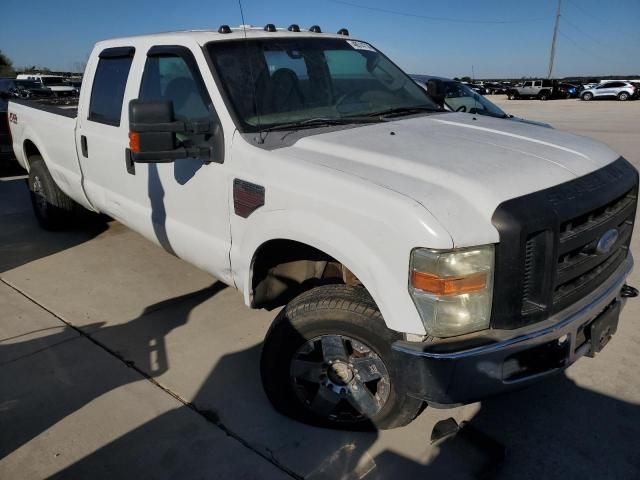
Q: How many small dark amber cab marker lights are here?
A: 5